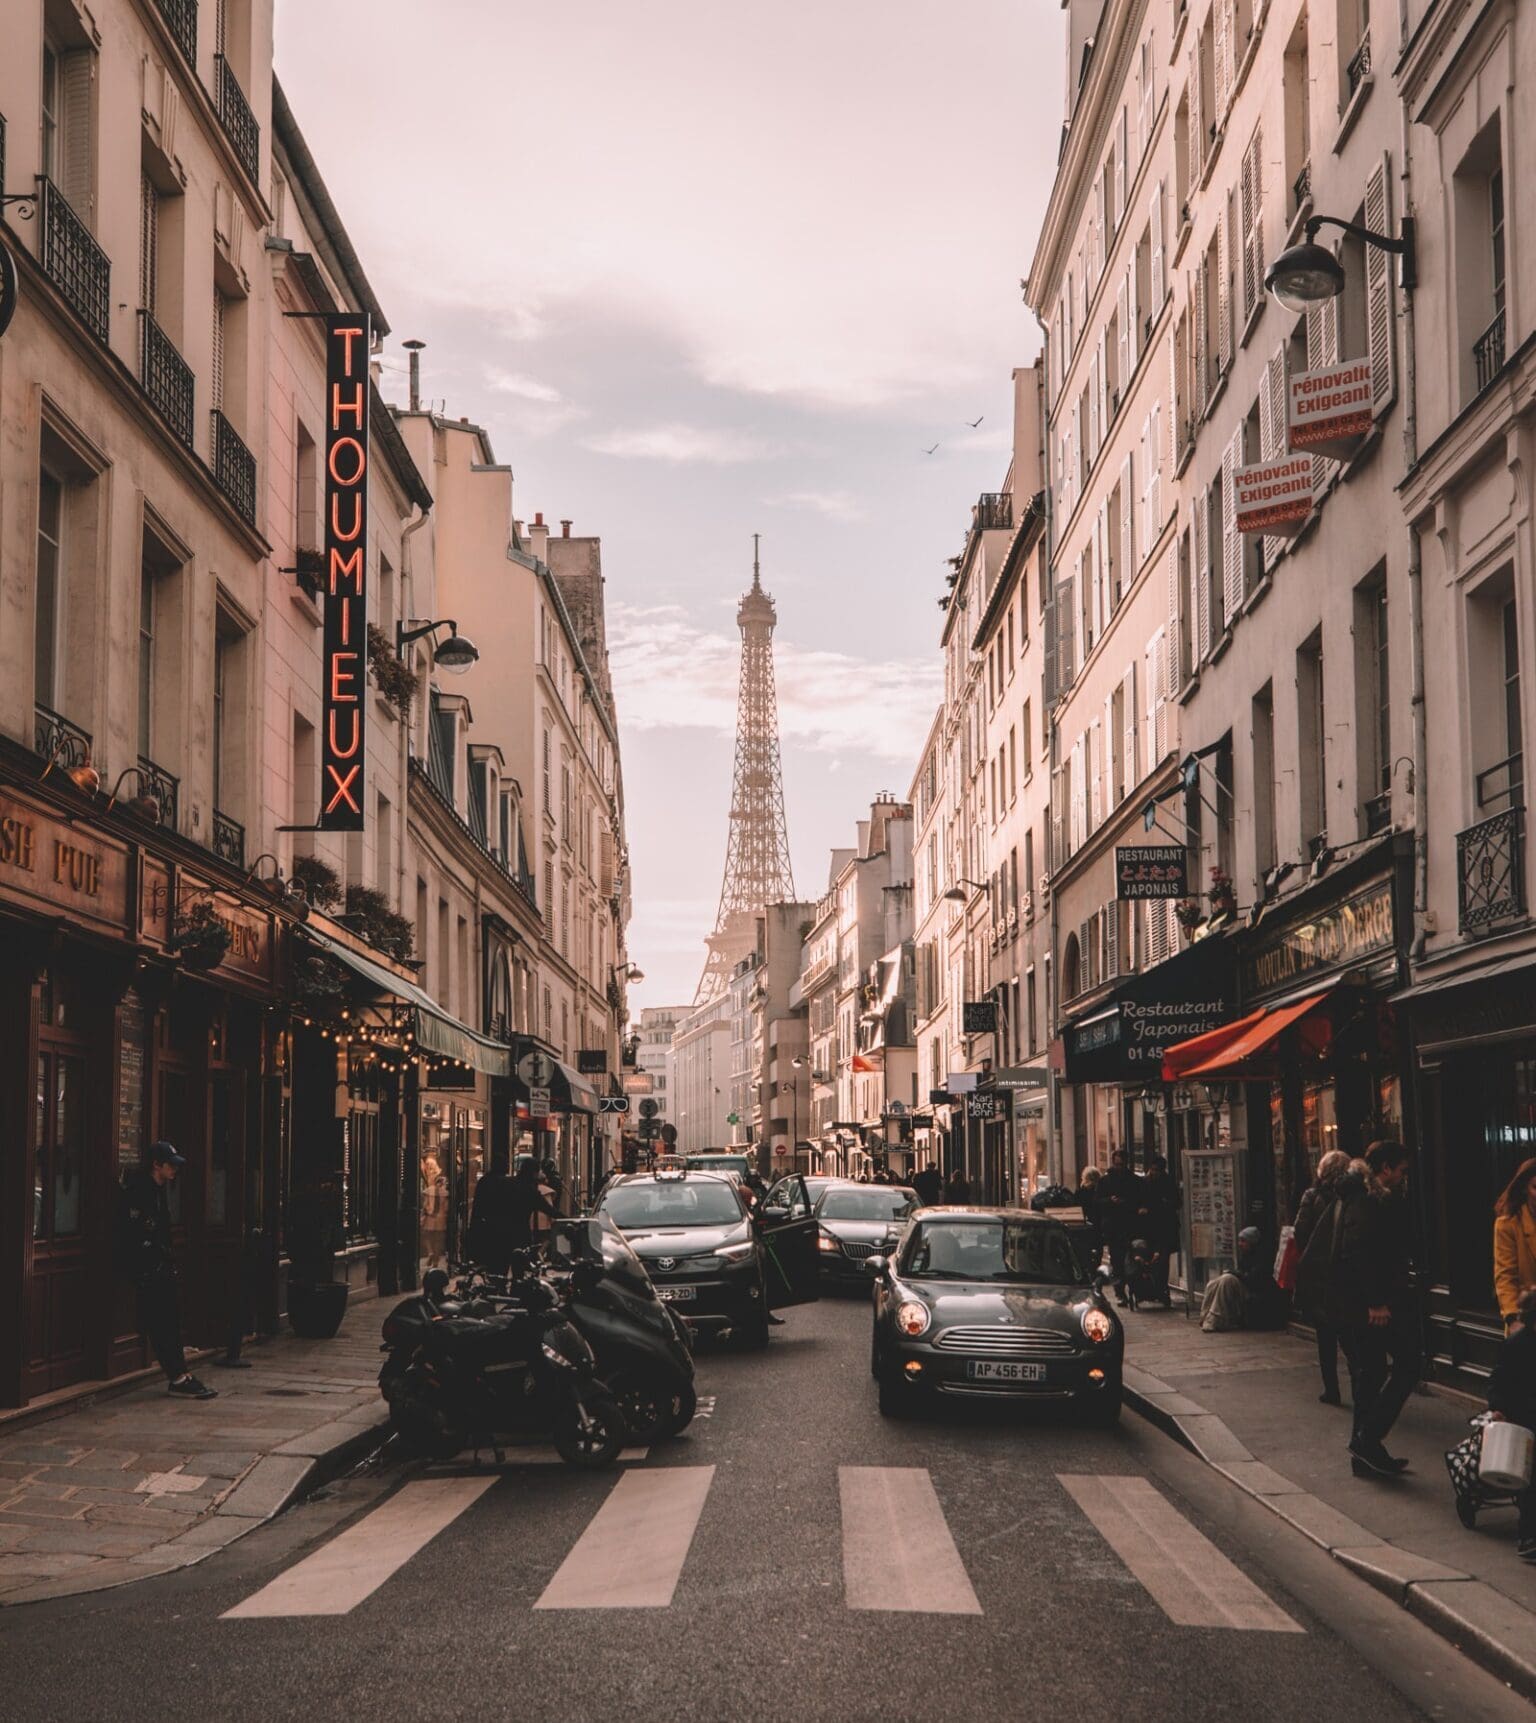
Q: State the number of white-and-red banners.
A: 2